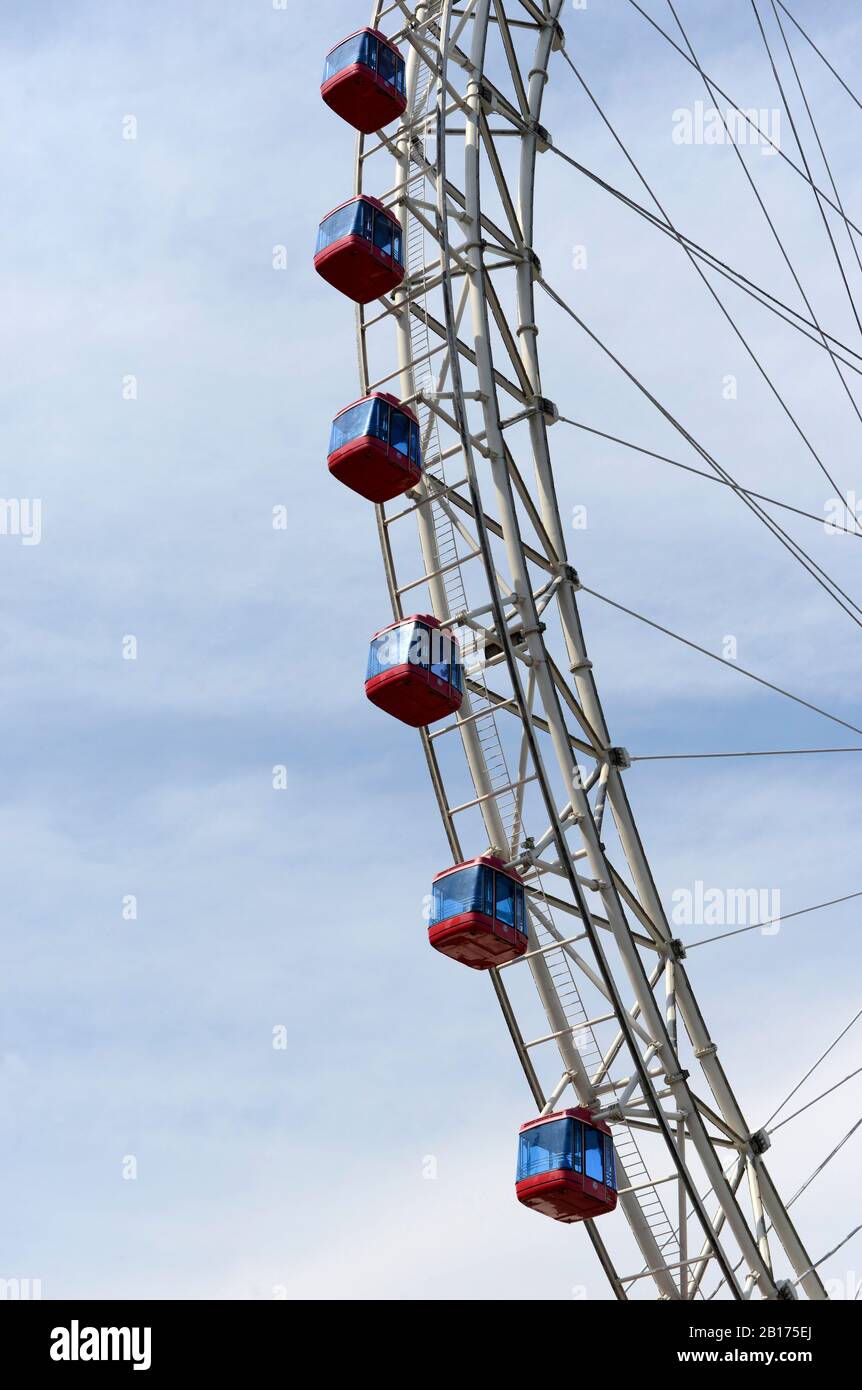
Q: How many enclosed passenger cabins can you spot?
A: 6